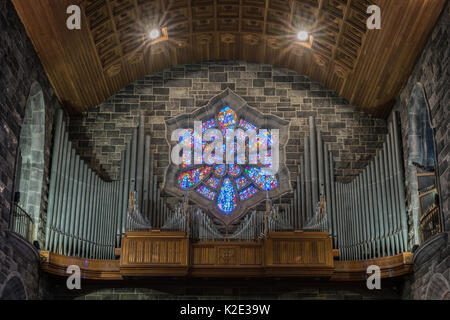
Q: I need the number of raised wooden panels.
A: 2